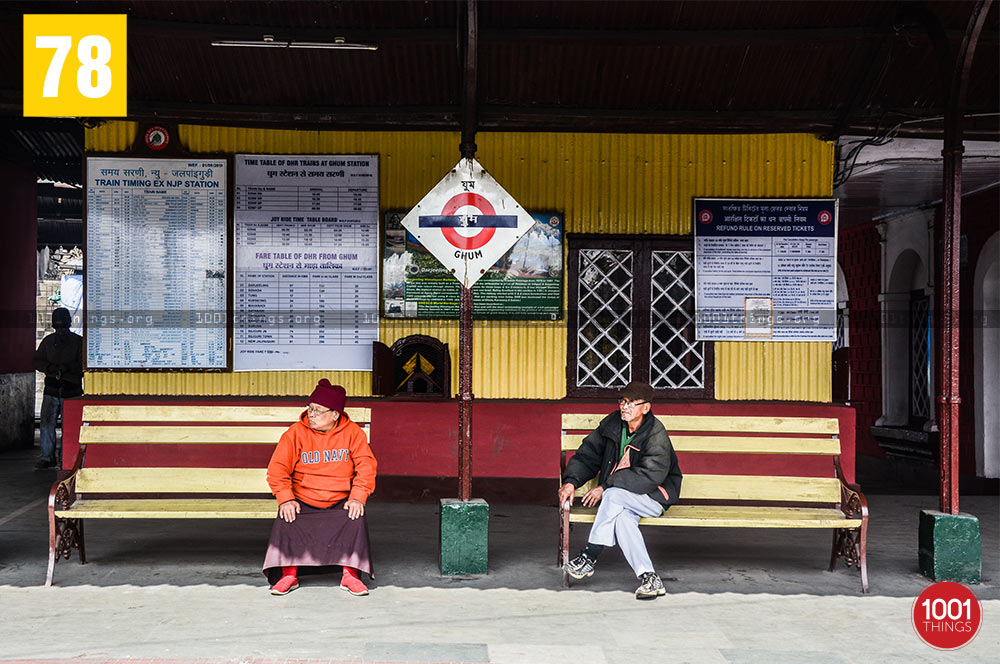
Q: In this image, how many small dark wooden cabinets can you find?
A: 1